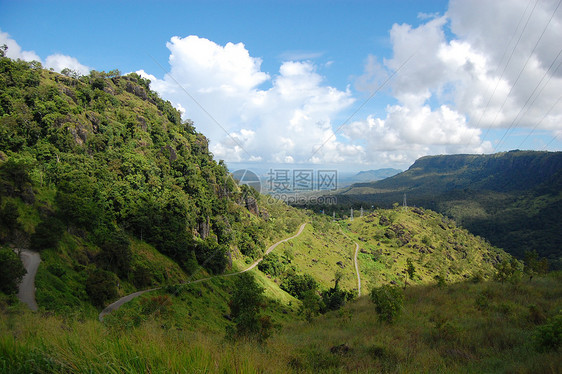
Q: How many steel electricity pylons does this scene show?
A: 5